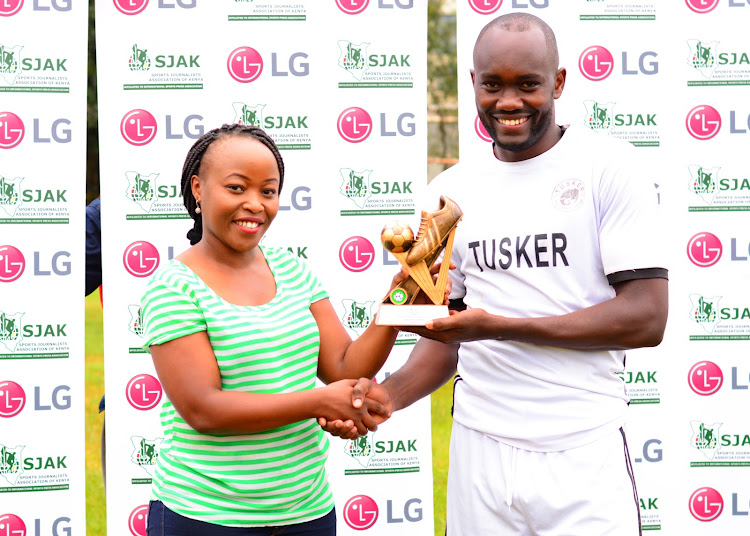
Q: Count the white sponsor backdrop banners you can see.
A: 3